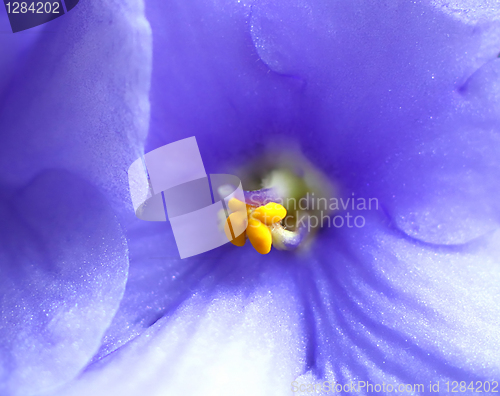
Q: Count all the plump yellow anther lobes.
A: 4